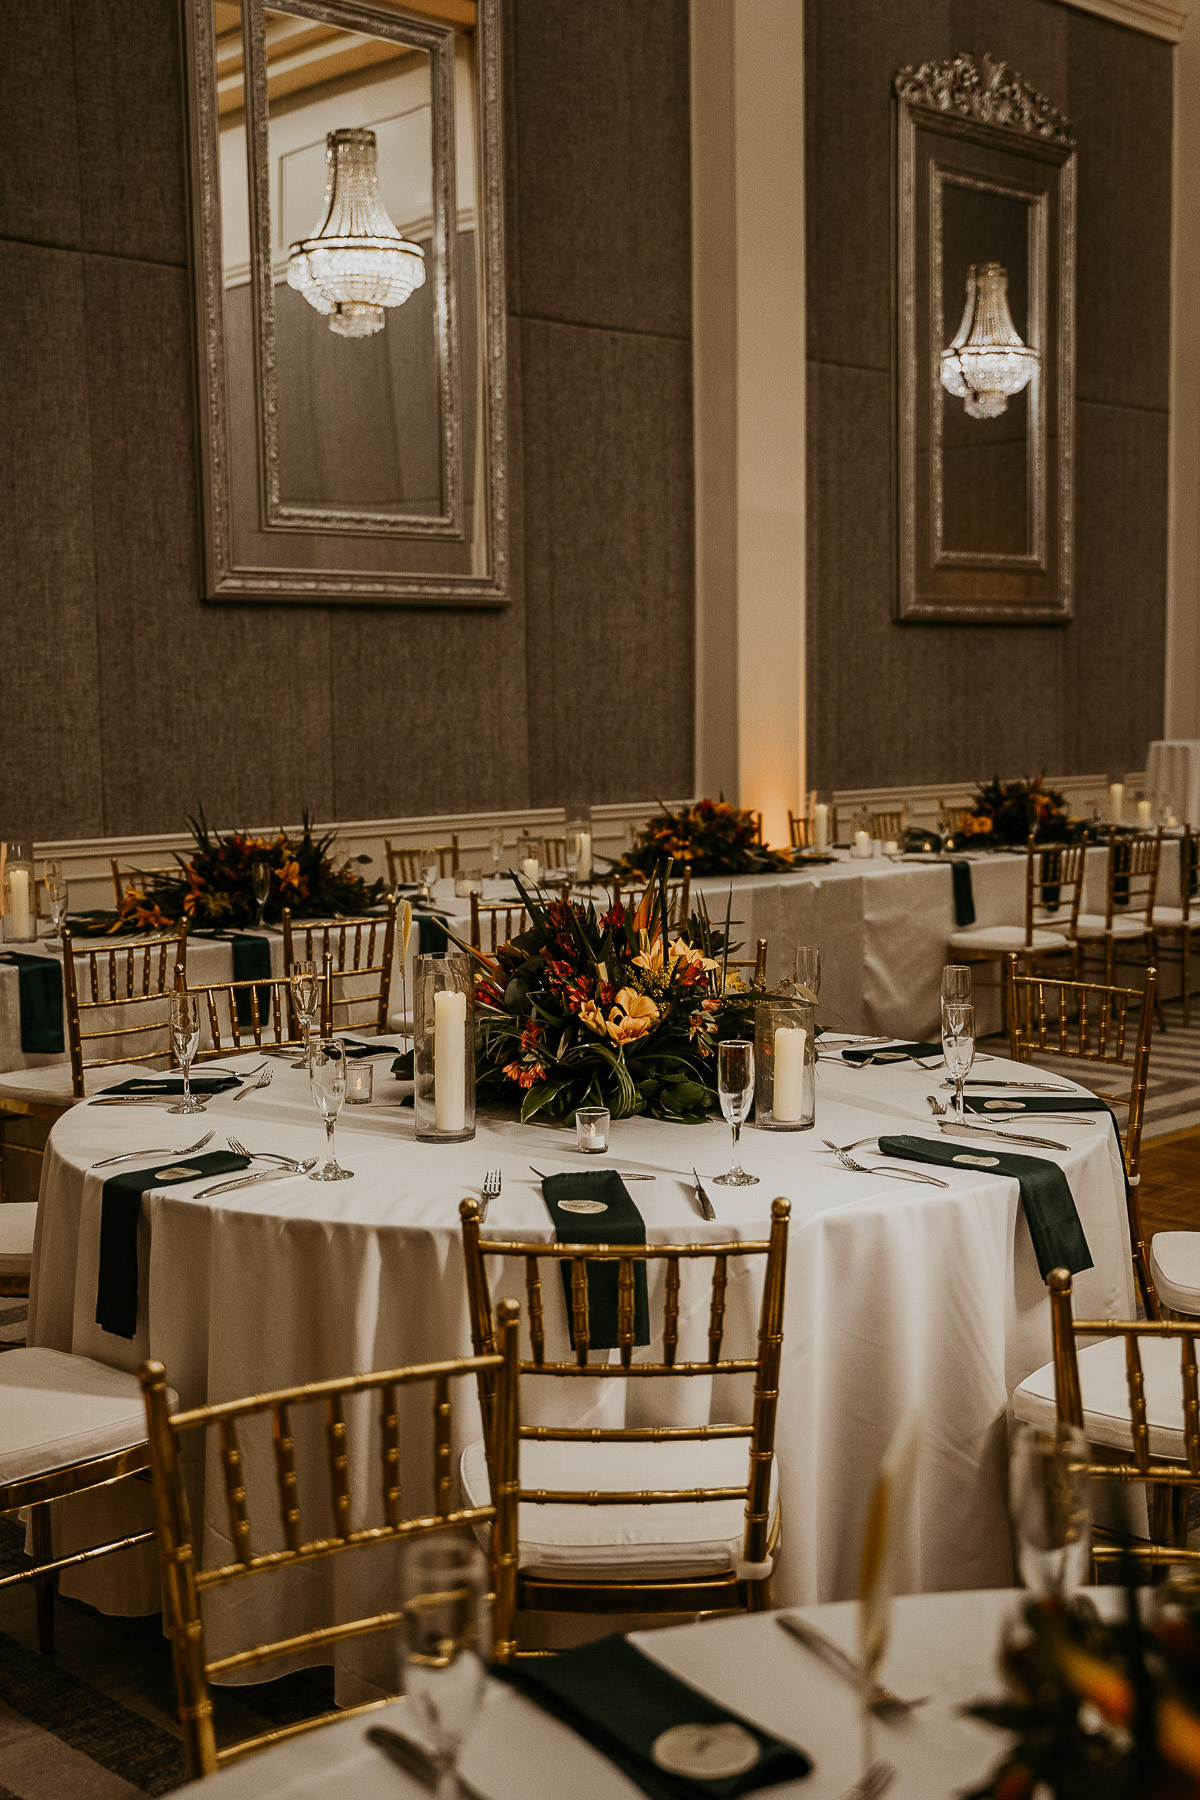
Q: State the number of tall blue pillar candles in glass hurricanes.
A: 0